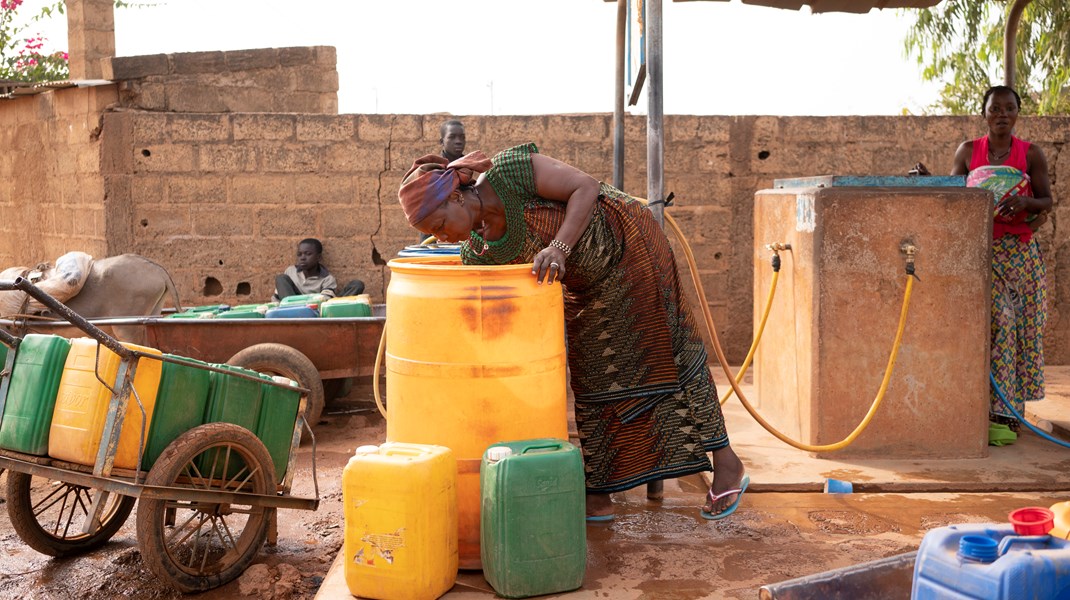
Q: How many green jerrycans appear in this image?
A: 12